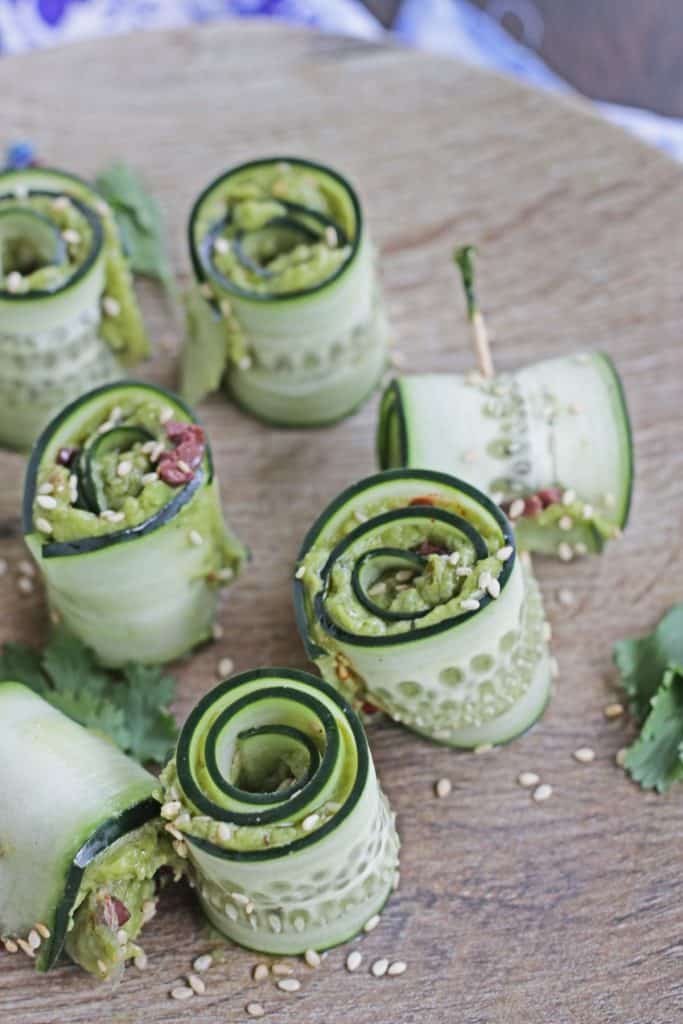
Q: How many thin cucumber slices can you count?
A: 7